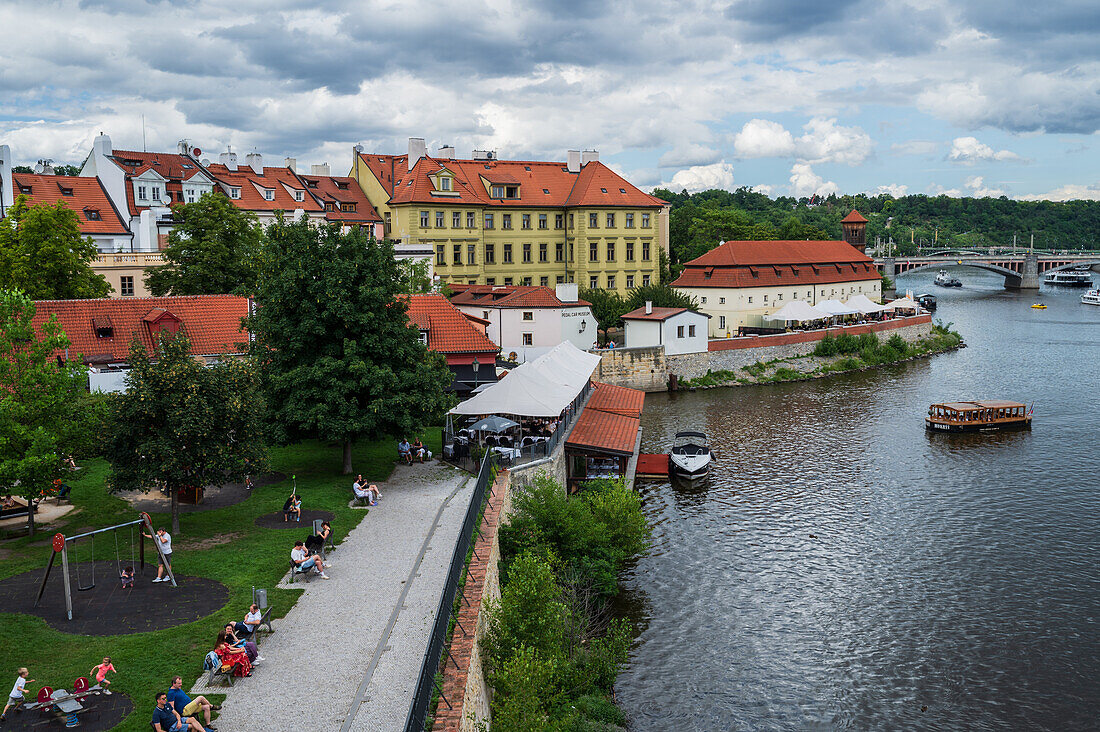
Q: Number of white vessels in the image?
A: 4